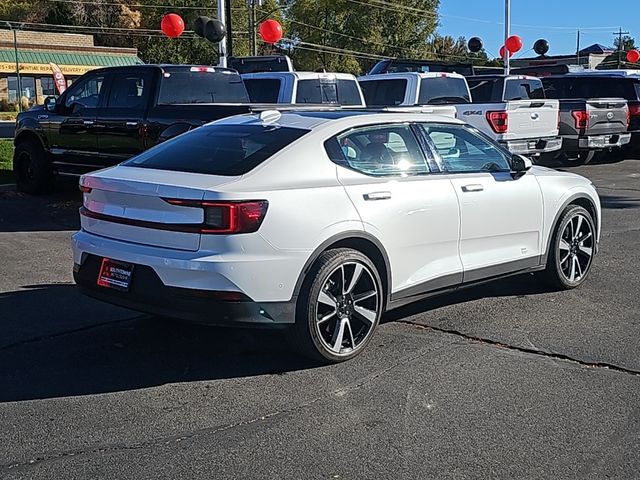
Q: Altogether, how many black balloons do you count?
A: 4